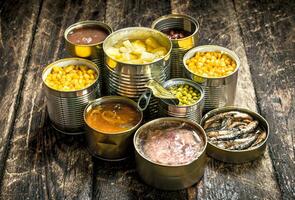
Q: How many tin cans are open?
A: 9